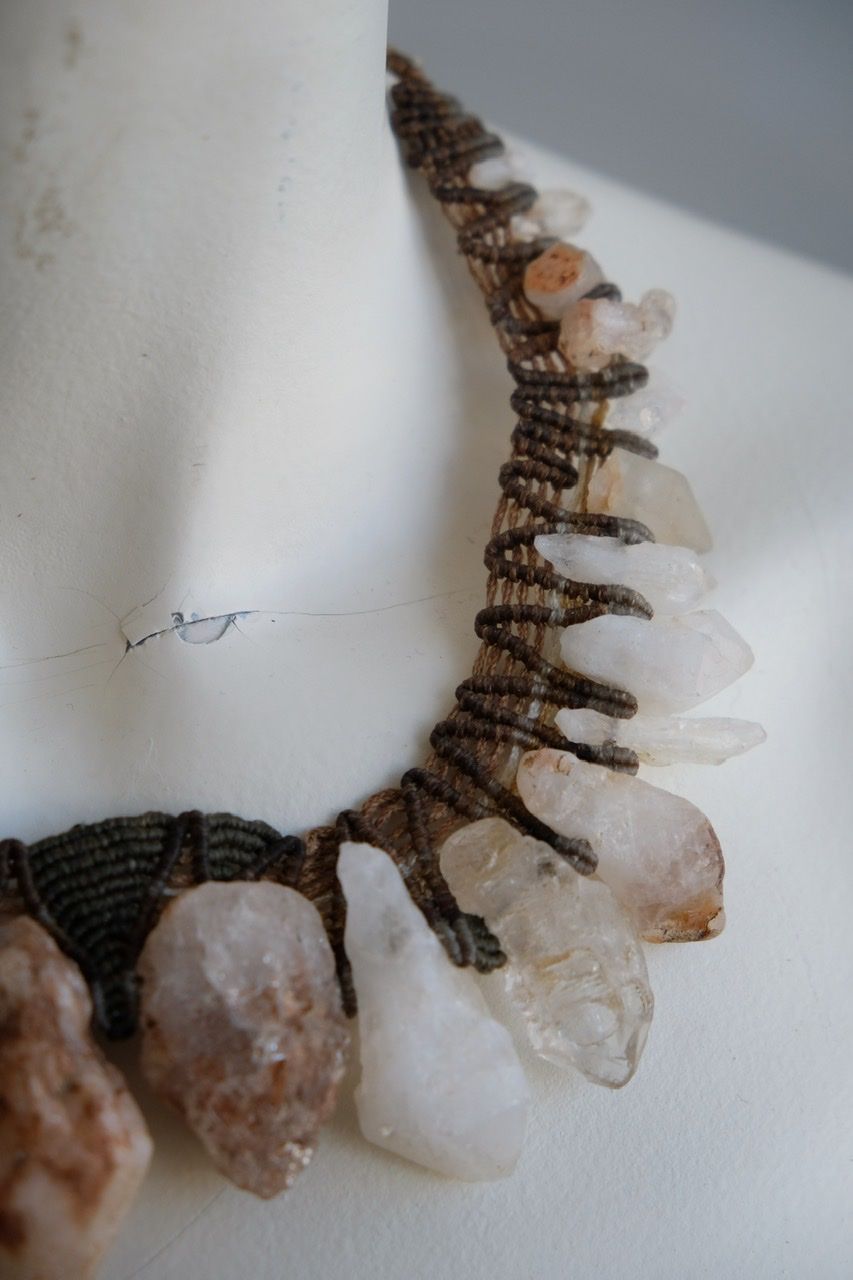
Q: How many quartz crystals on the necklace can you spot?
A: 14